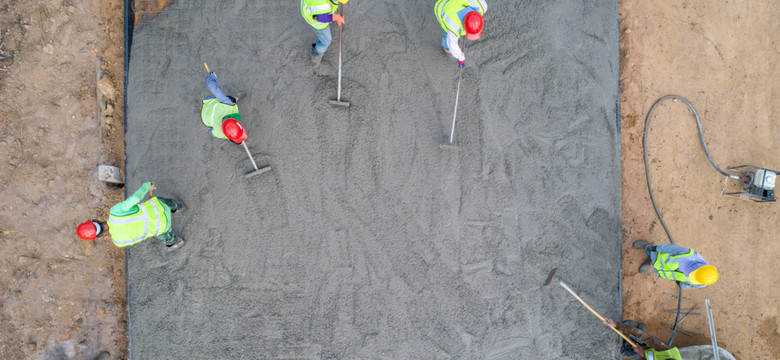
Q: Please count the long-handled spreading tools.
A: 4